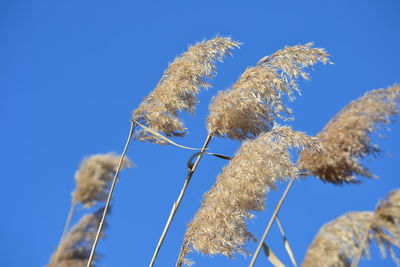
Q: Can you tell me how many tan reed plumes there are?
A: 8